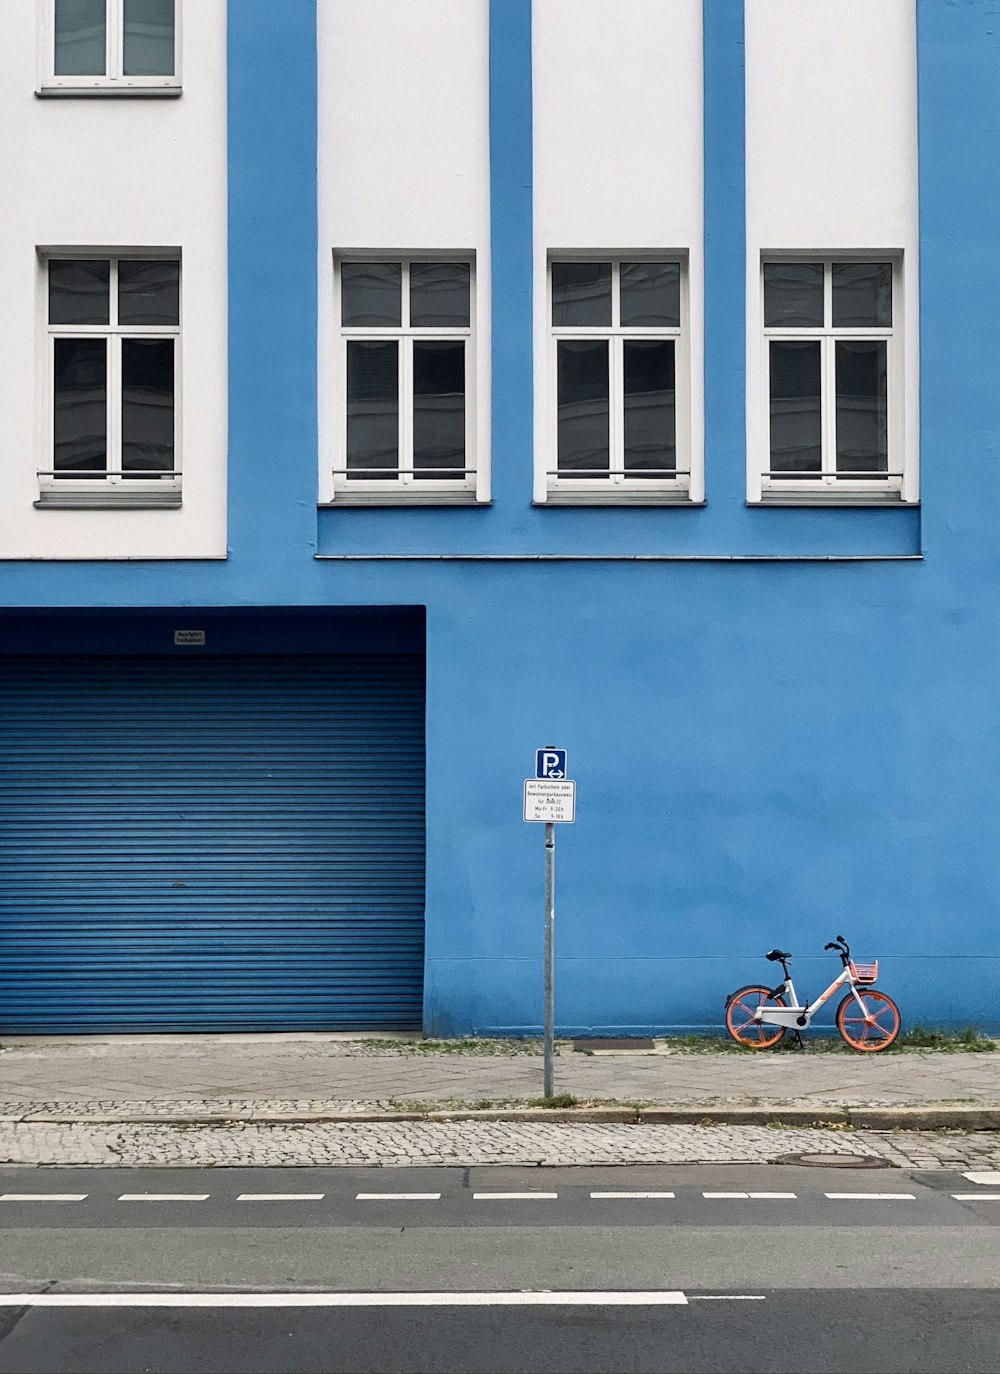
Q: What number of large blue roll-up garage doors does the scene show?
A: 1